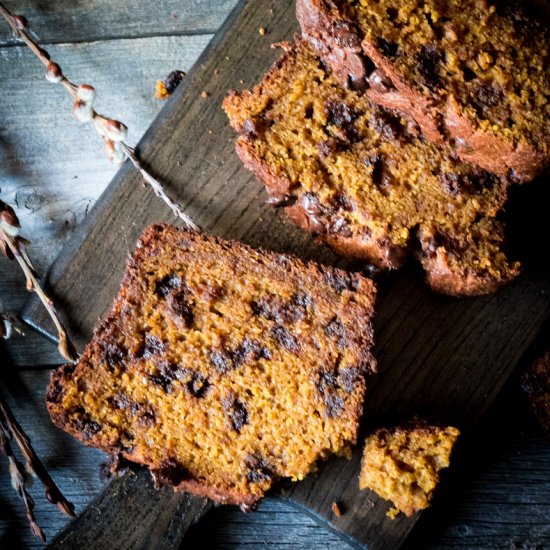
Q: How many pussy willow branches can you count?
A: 4